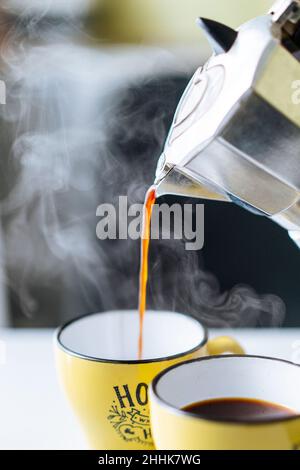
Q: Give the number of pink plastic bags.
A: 0